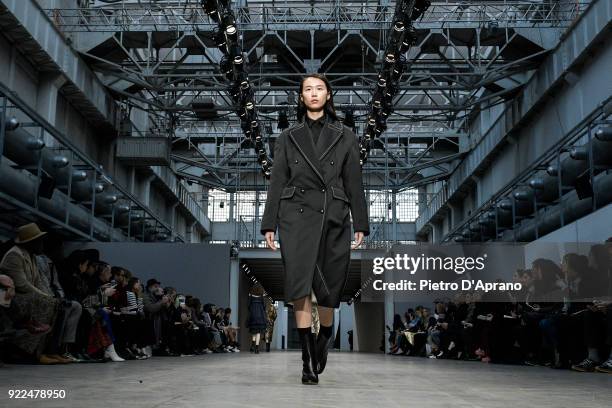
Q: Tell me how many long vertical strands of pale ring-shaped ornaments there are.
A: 0